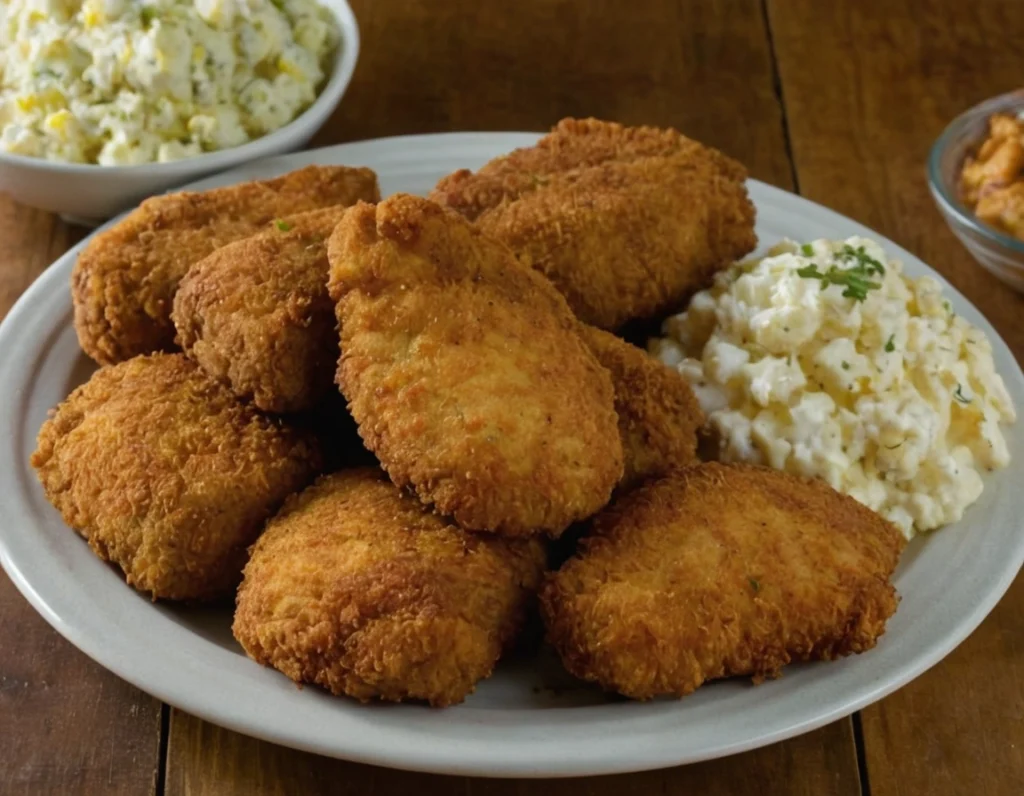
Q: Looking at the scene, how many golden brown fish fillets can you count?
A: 8